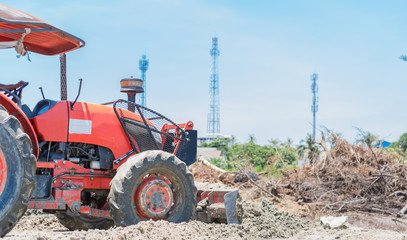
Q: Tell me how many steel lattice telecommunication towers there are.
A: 3